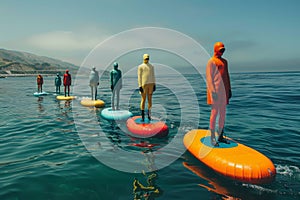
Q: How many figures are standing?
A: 7